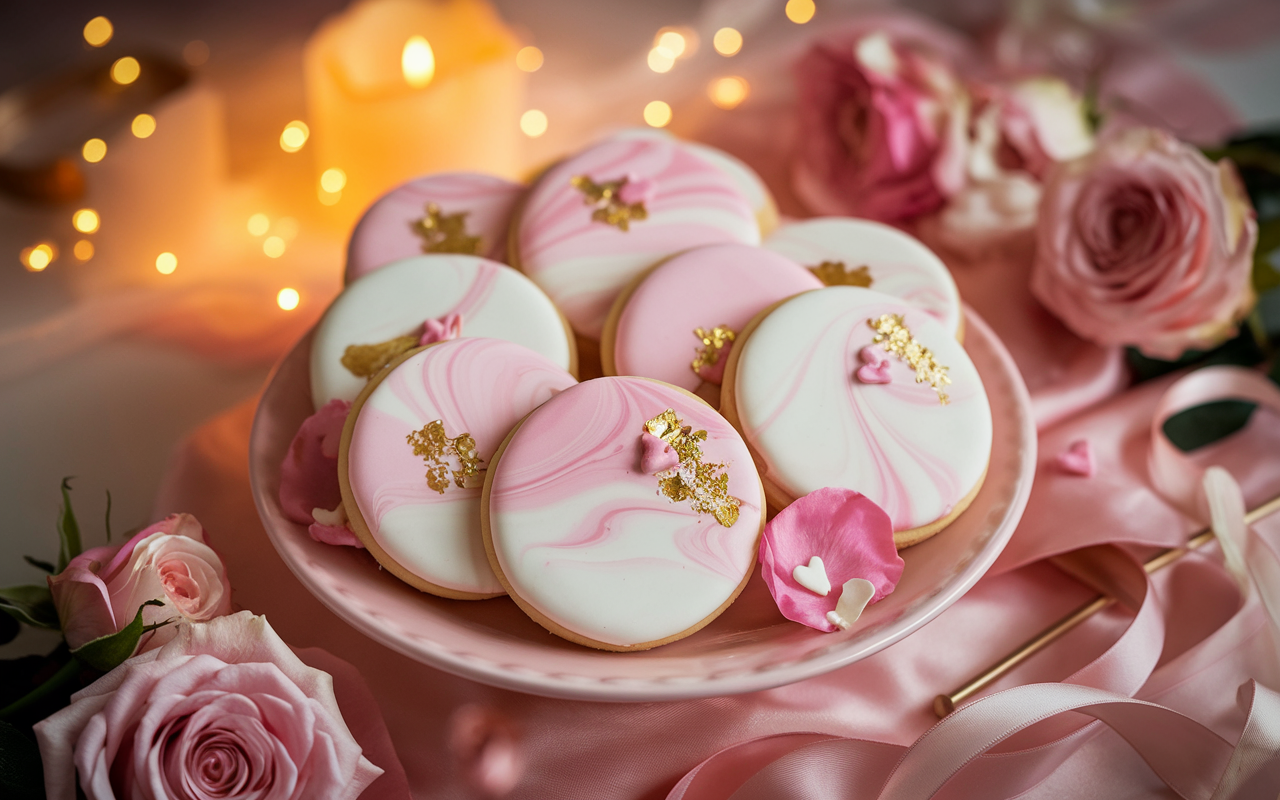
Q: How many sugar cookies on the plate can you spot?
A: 9